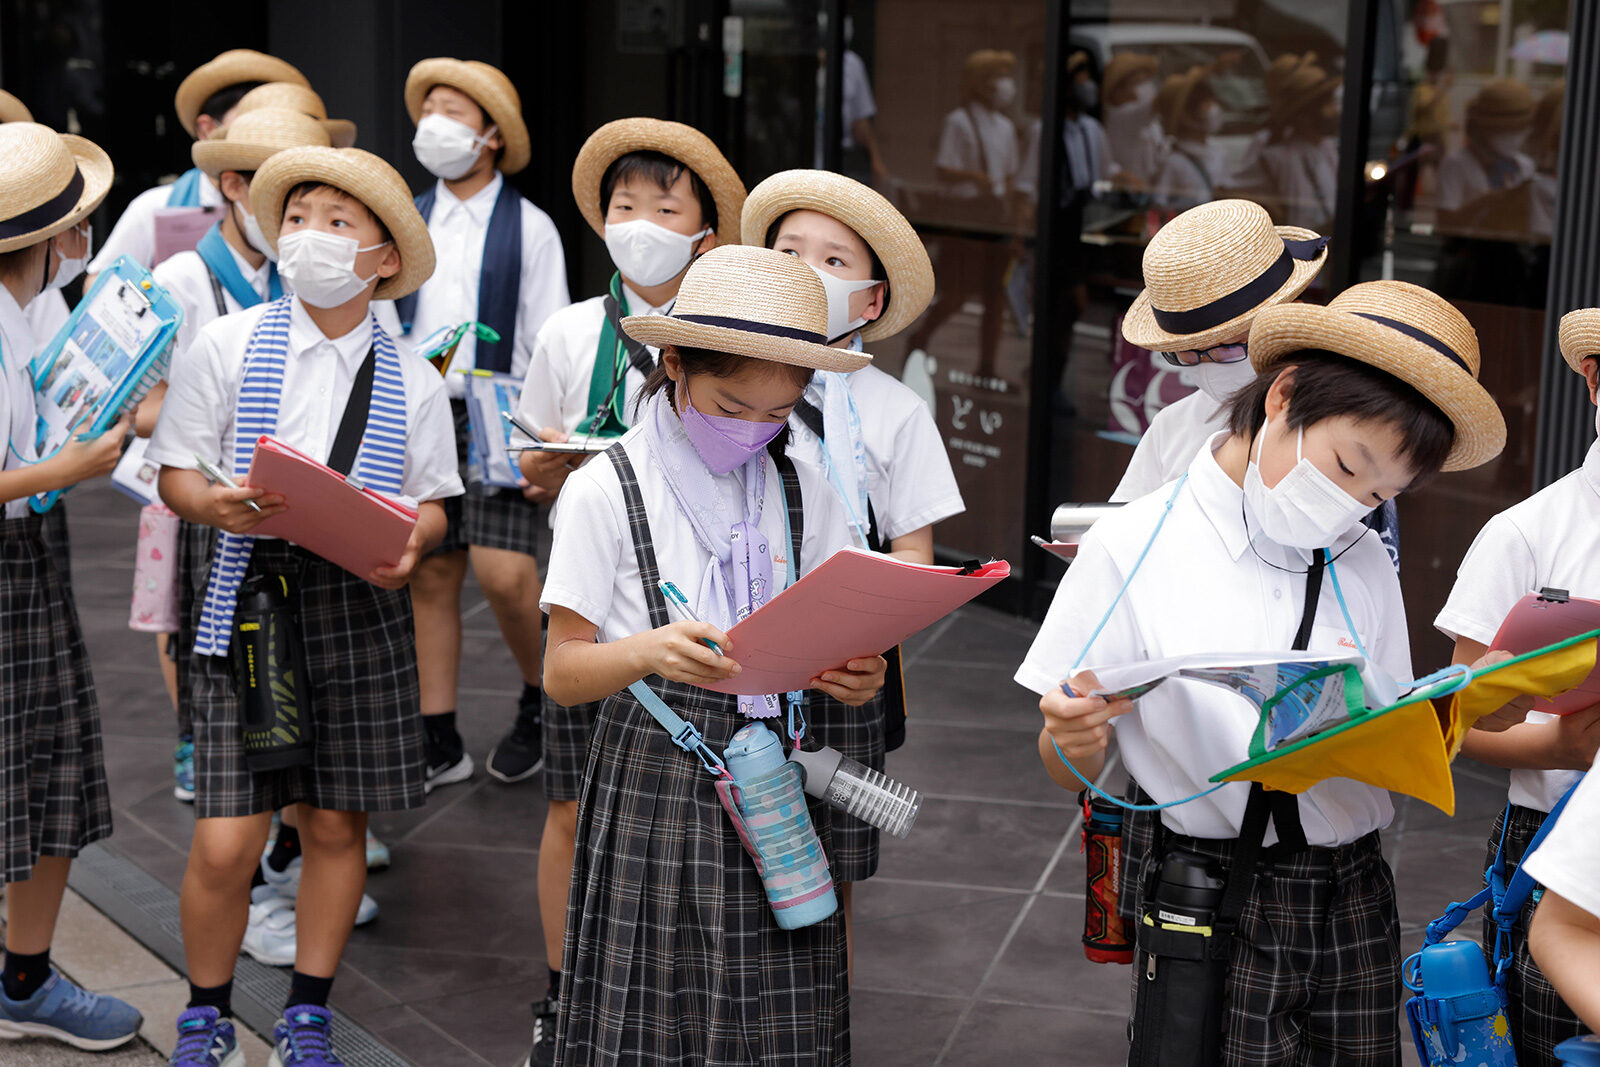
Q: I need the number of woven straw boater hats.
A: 13